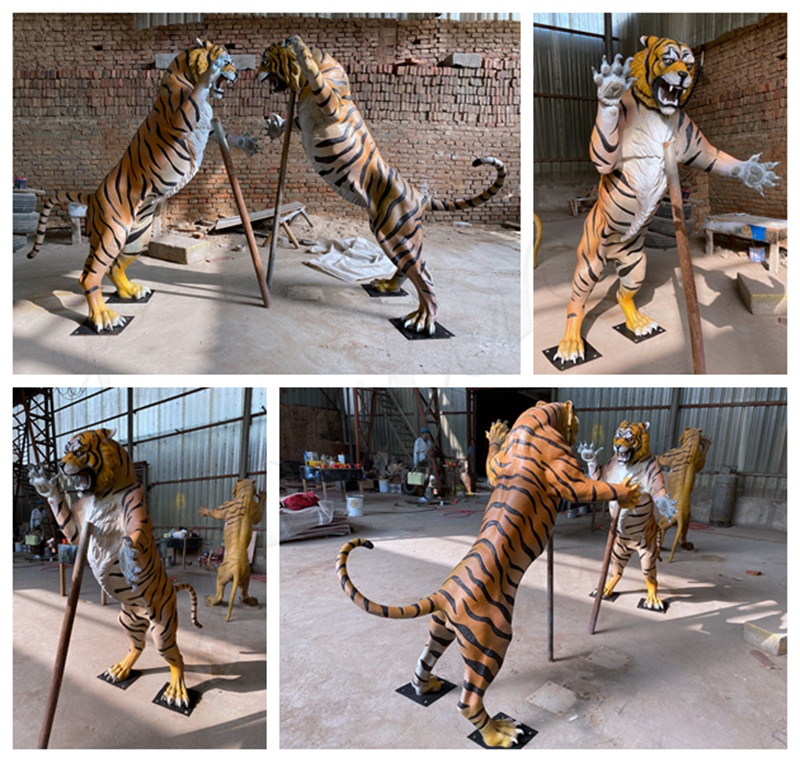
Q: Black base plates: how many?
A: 12